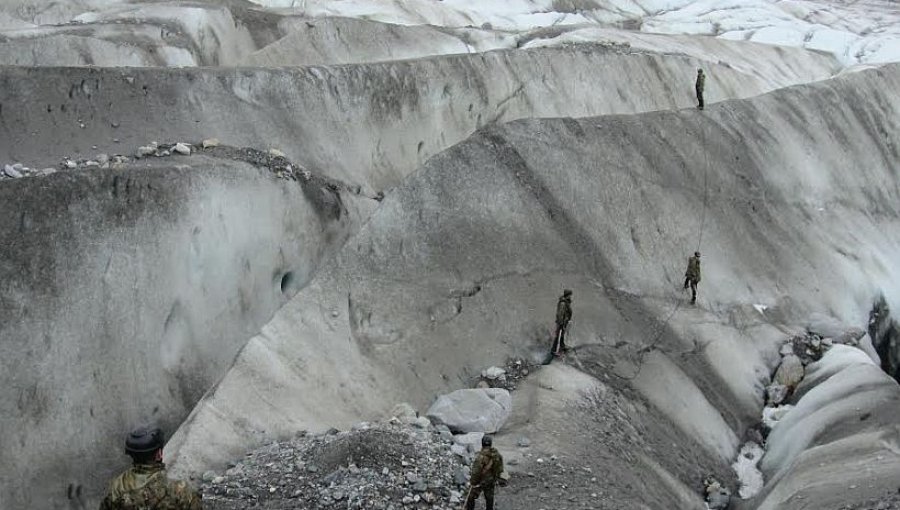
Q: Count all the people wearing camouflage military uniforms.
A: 5